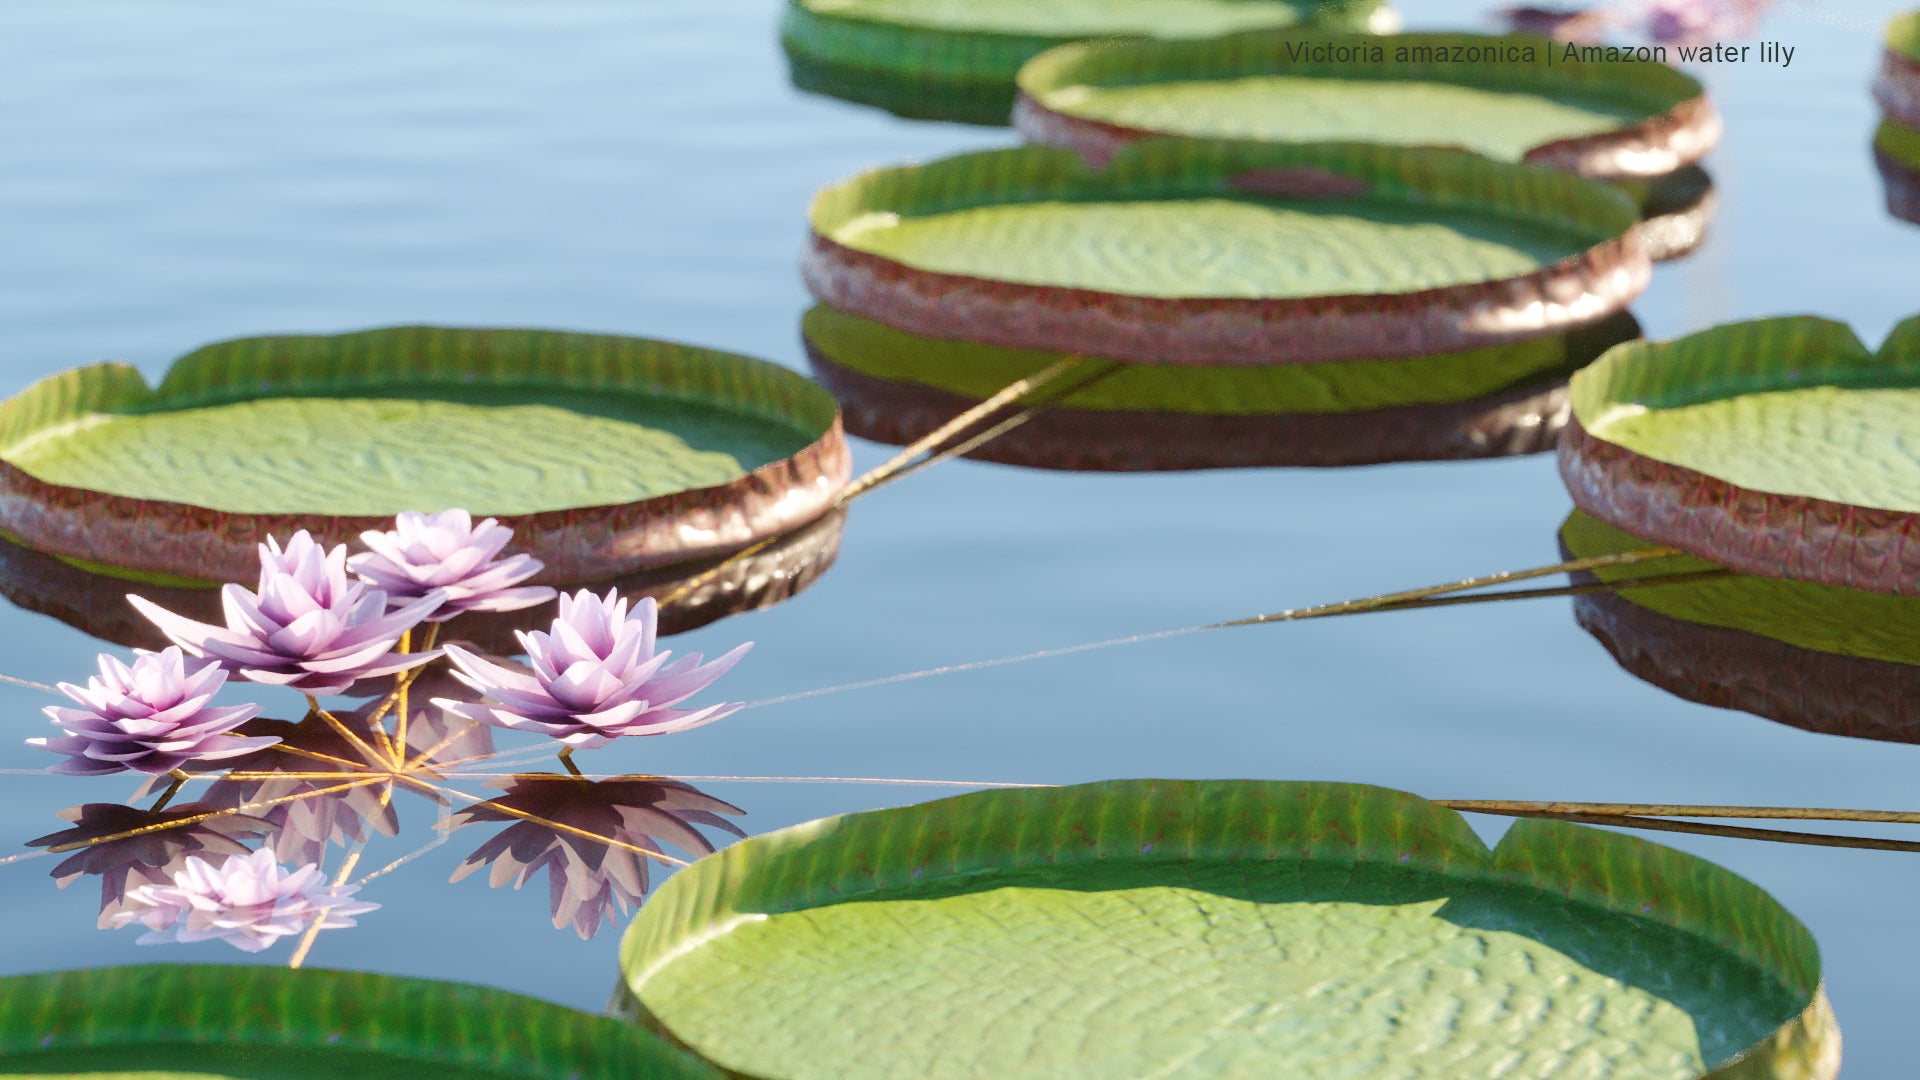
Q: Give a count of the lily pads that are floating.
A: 8